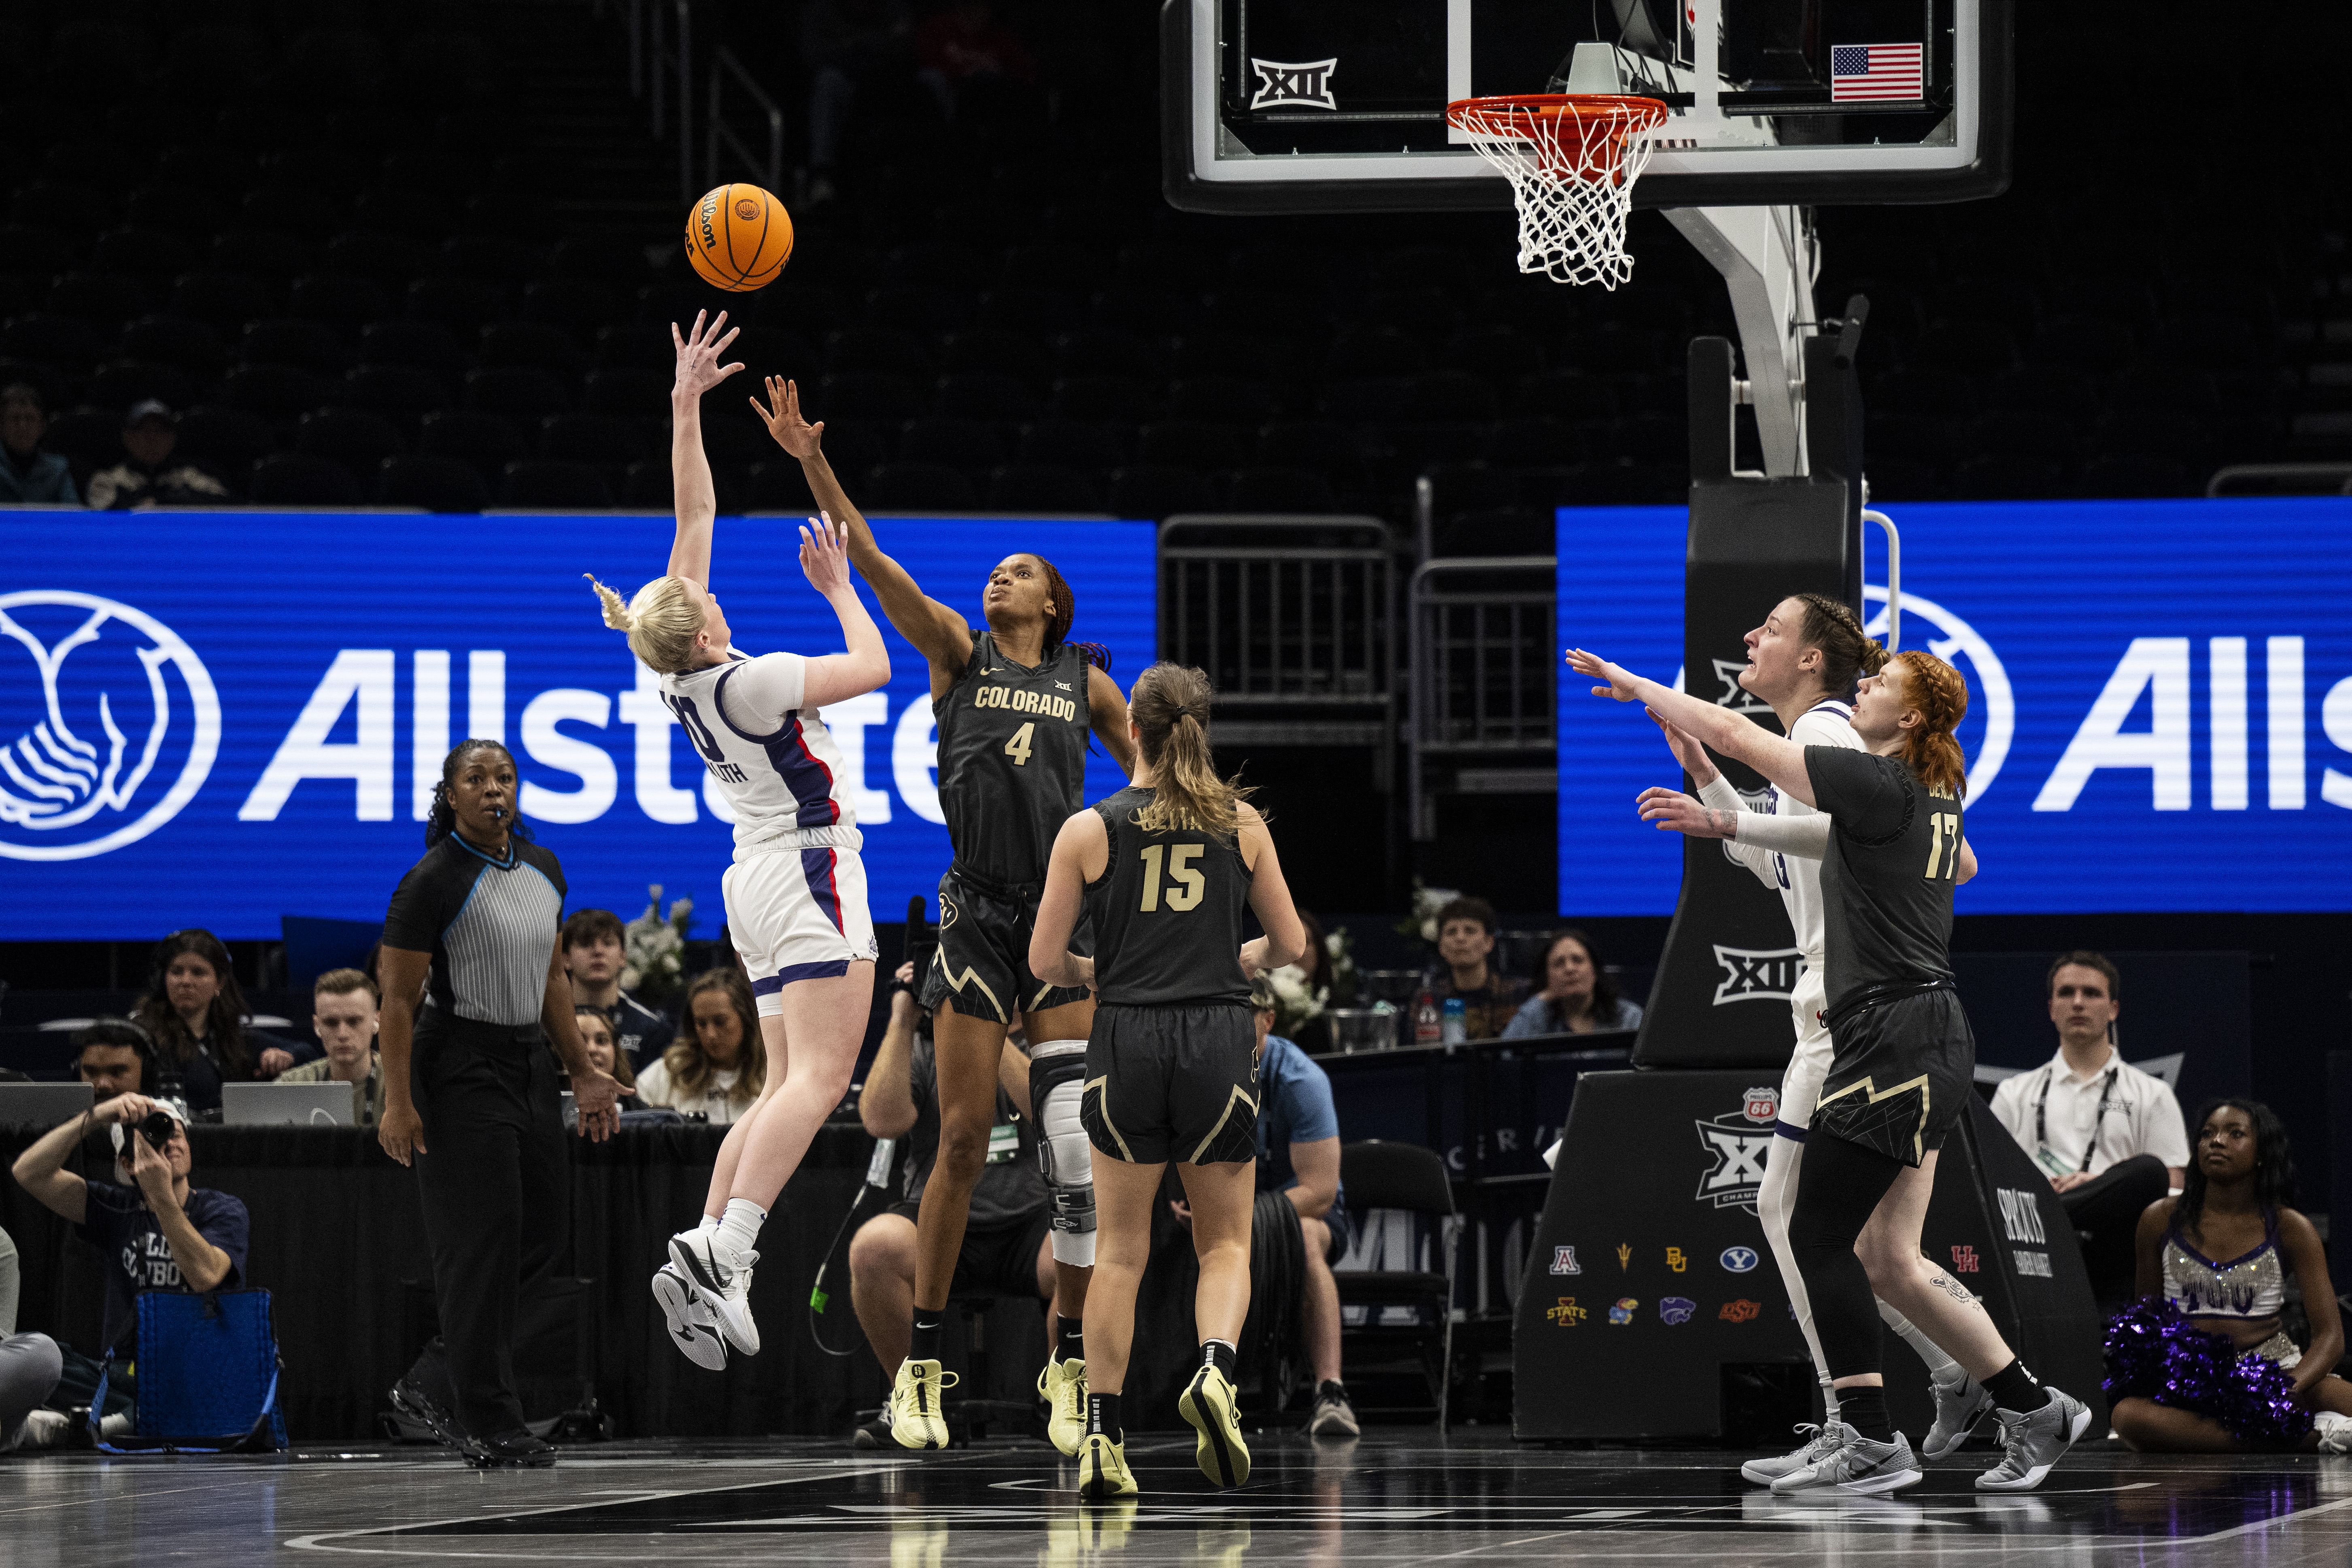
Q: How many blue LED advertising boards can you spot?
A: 2